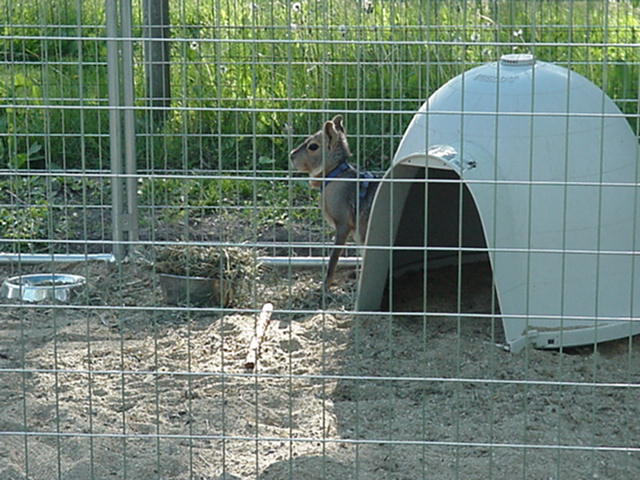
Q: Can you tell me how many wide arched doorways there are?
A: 1